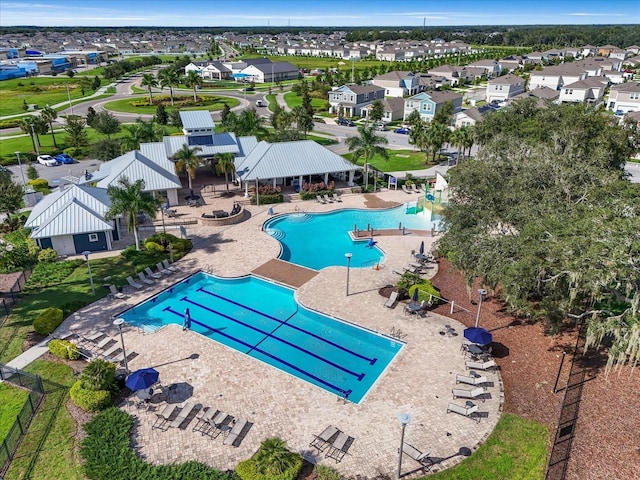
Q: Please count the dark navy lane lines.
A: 3